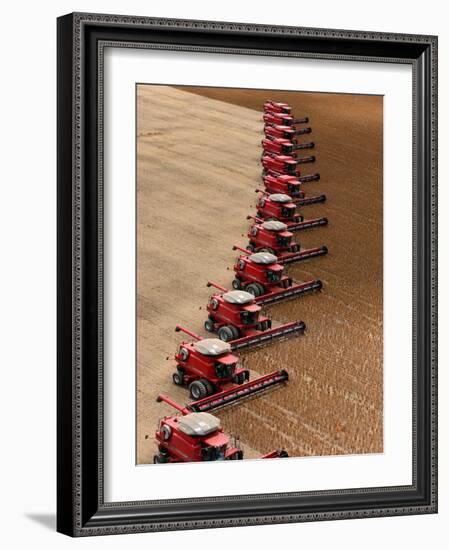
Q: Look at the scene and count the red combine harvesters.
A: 12